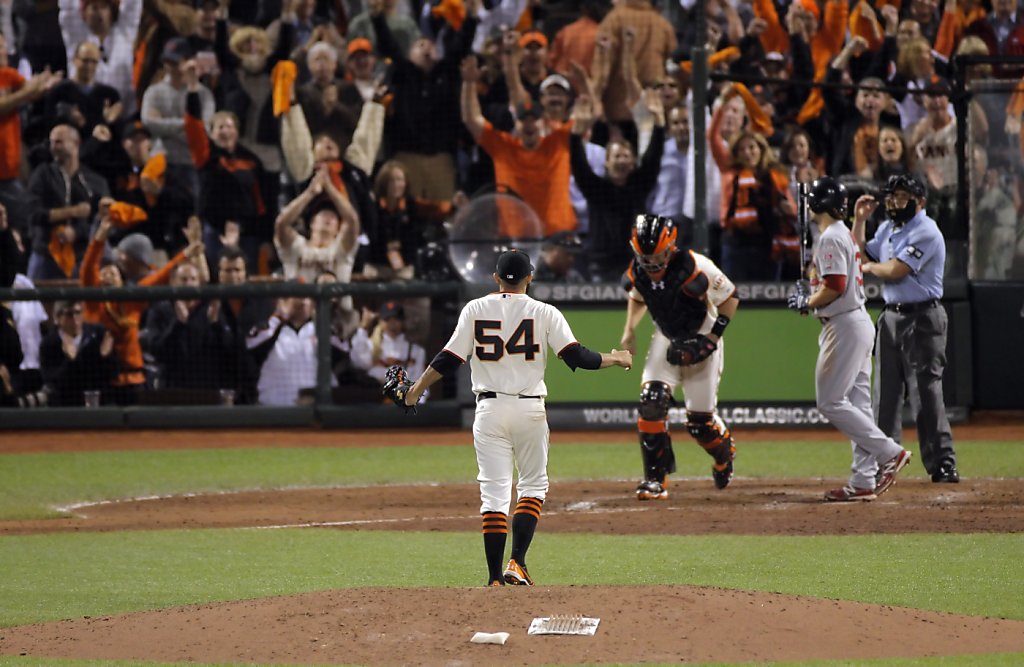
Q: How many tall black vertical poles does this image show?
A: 2